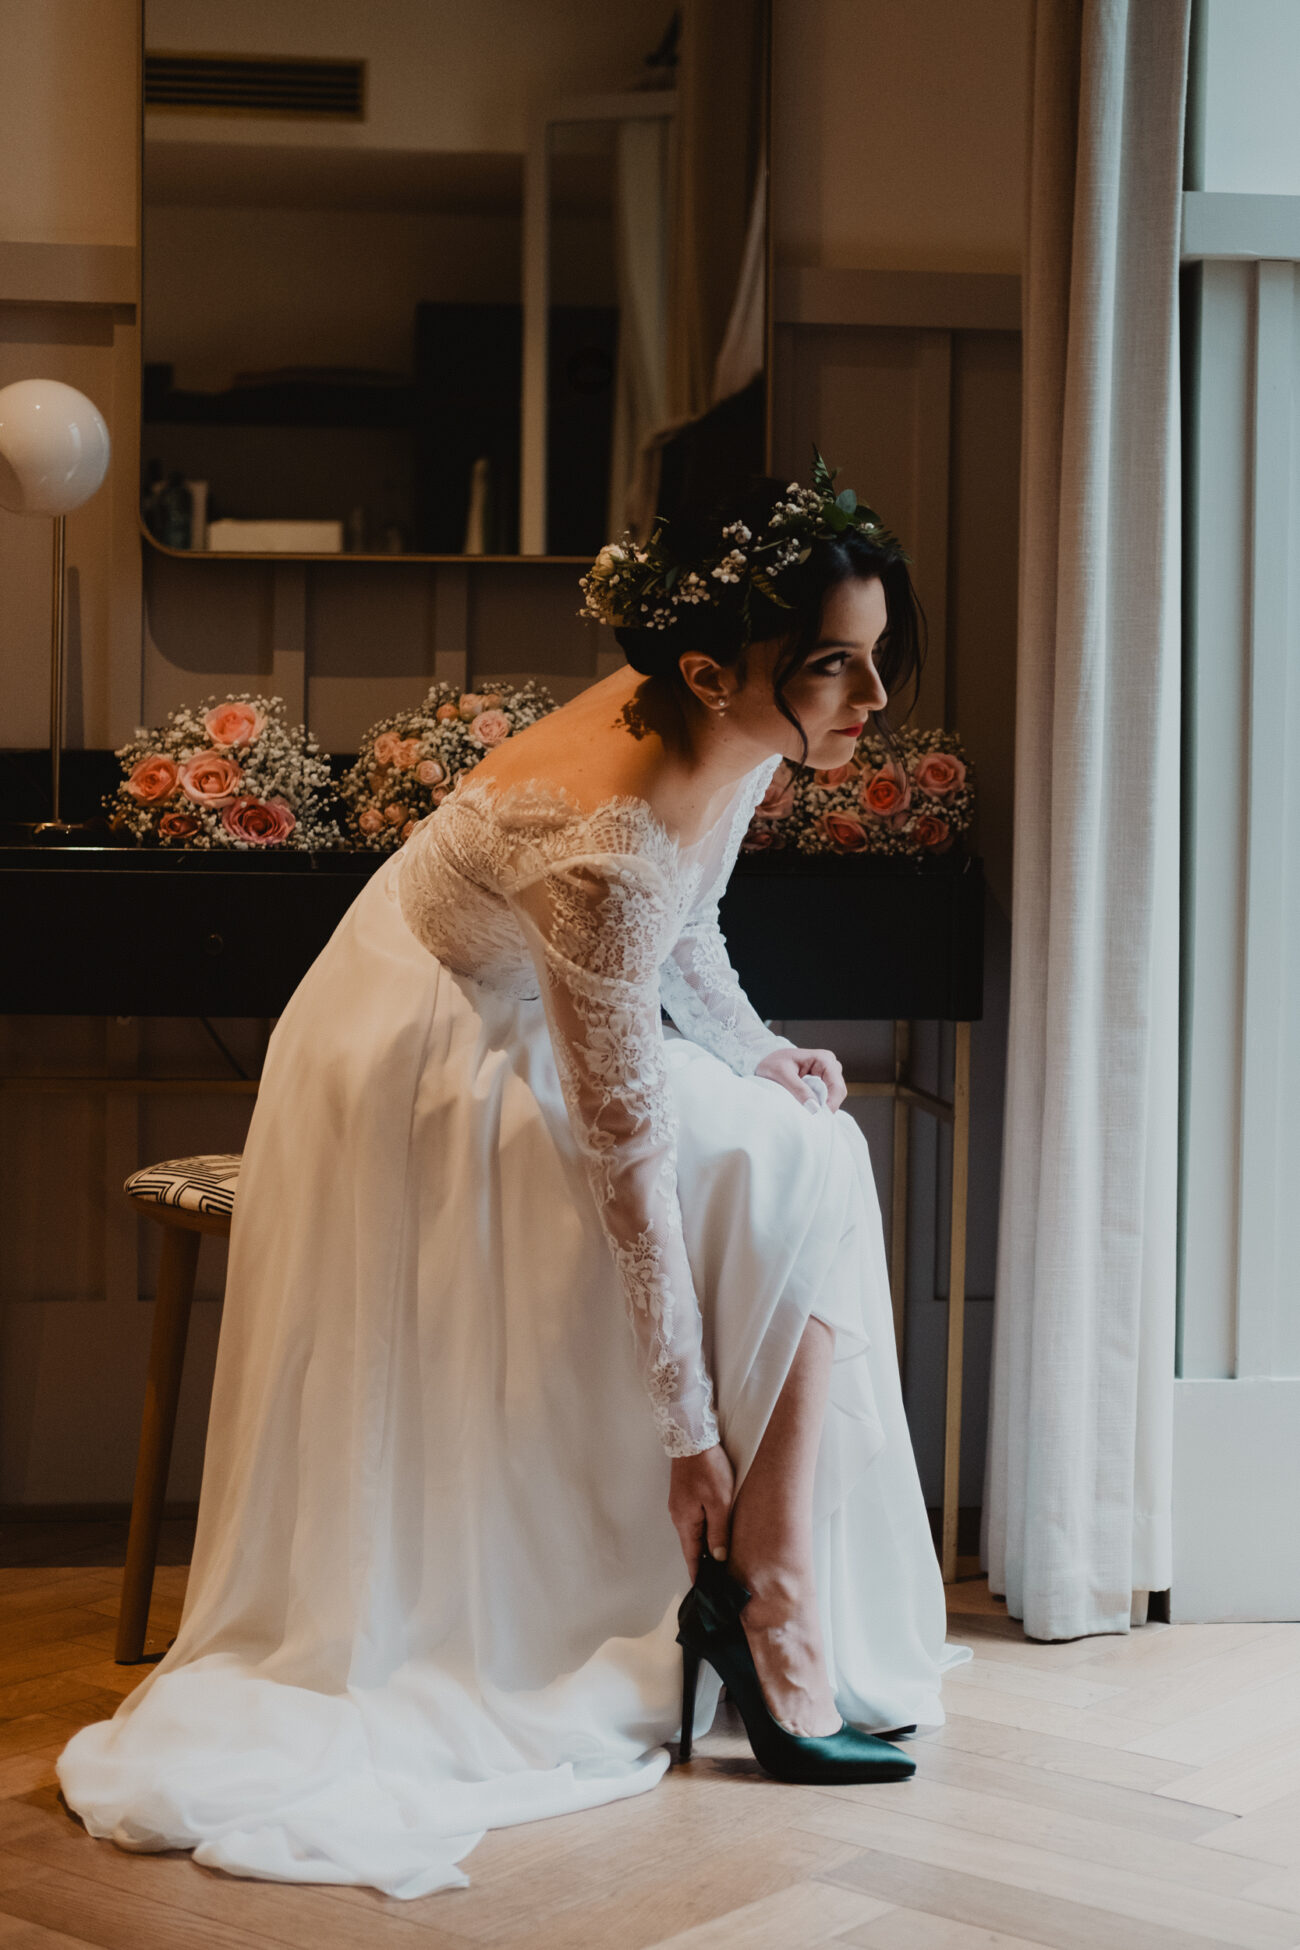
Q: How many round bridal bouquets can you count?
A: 3